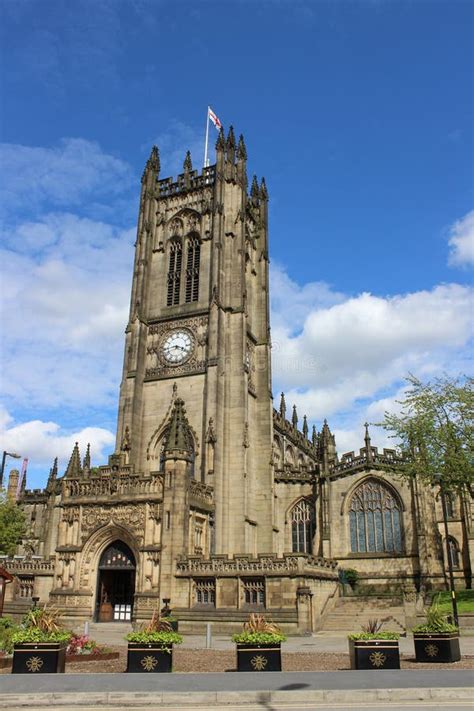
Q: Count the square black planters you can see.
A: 5